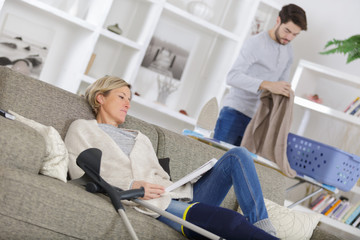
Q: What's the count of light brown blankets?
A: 1